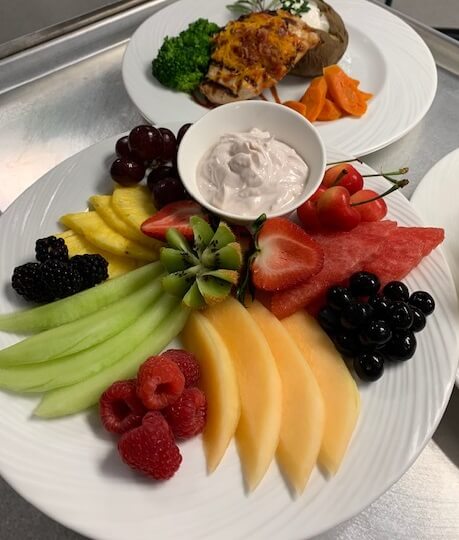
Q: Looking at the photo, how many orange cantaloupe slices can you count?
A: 4